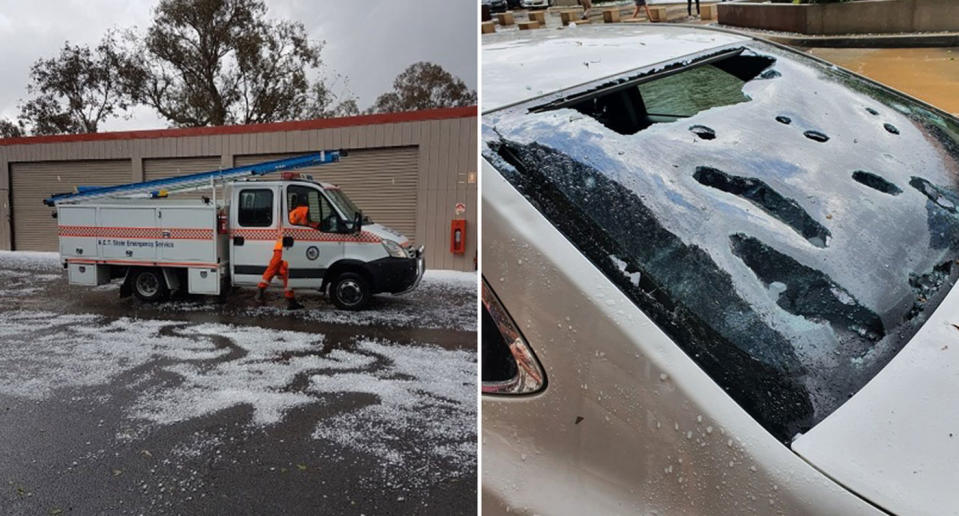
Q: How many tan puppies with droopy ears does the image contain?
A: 0